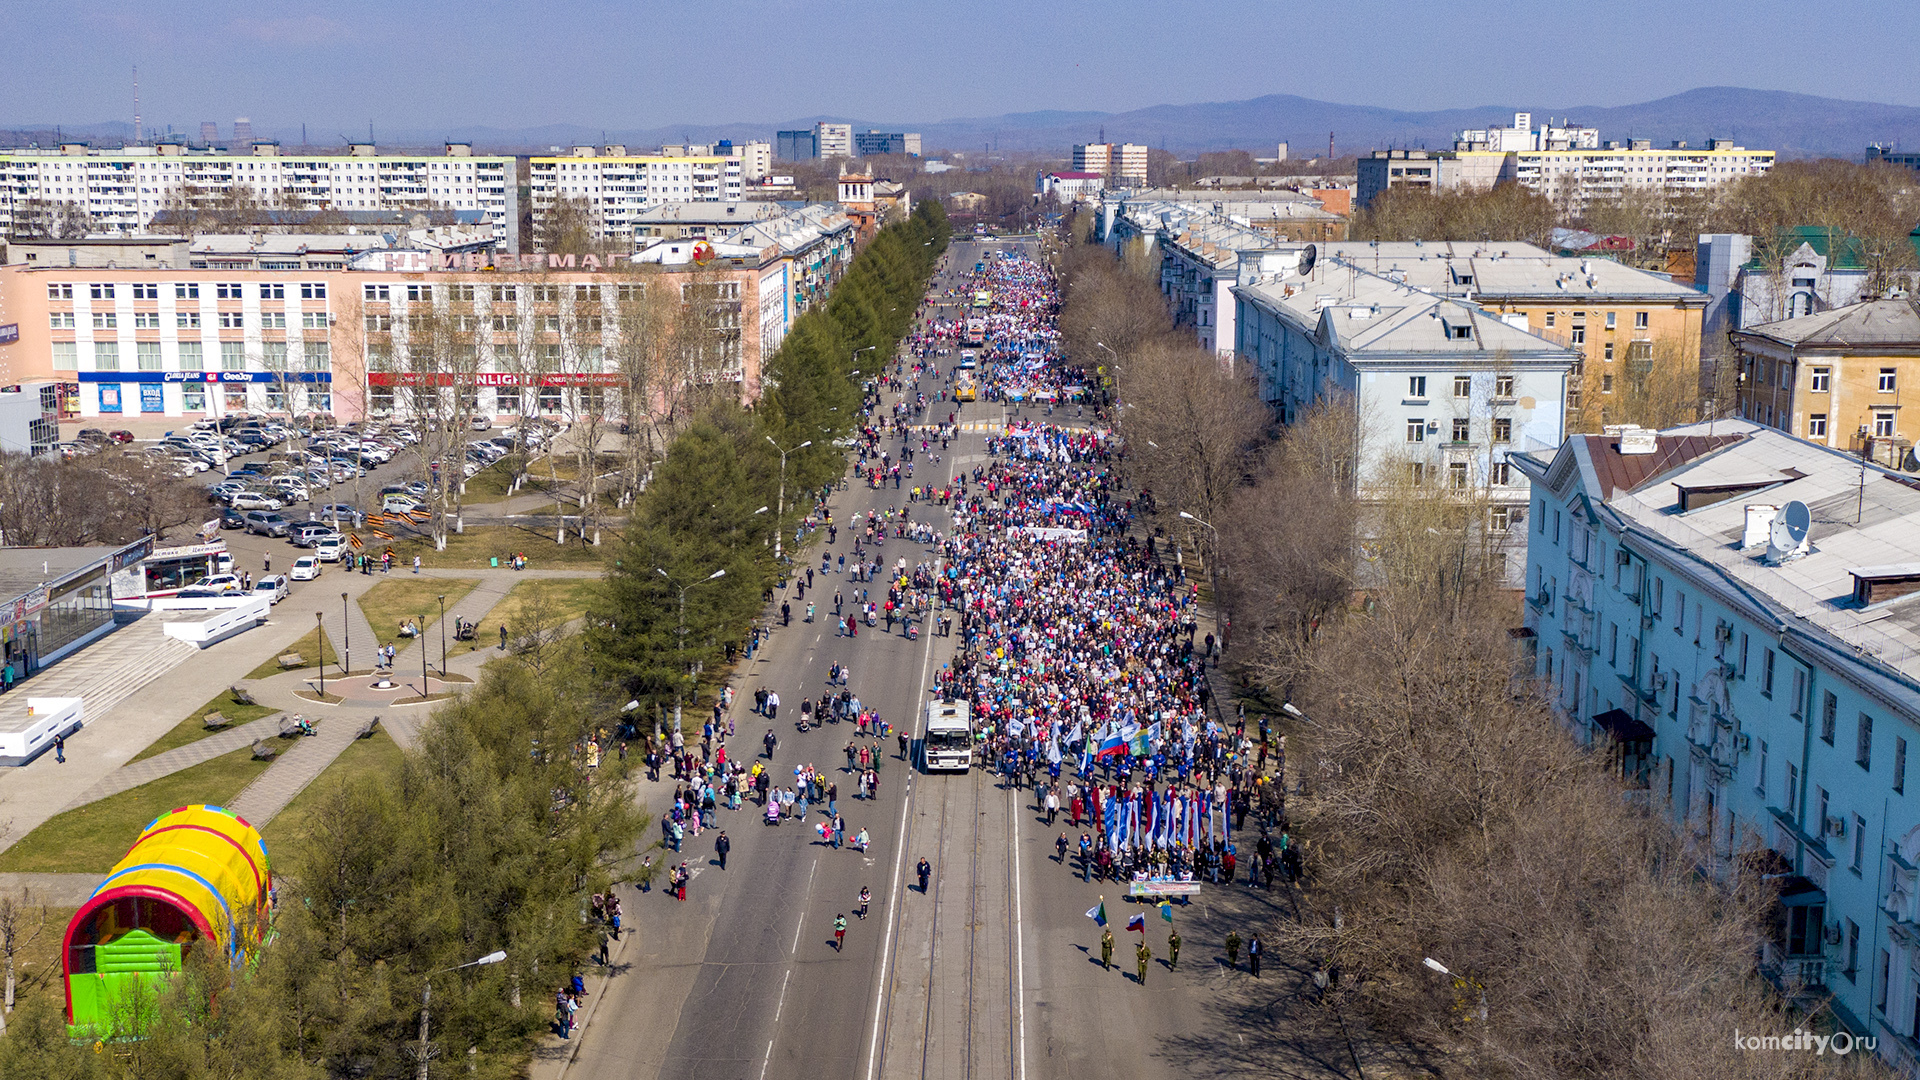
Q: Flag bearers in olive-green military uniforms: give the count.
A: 3